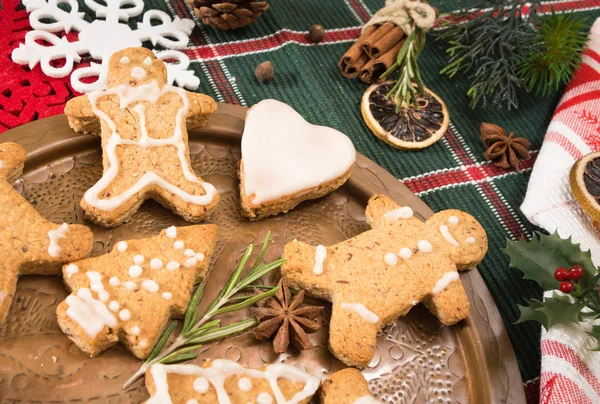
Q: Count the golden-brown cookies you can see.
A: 7